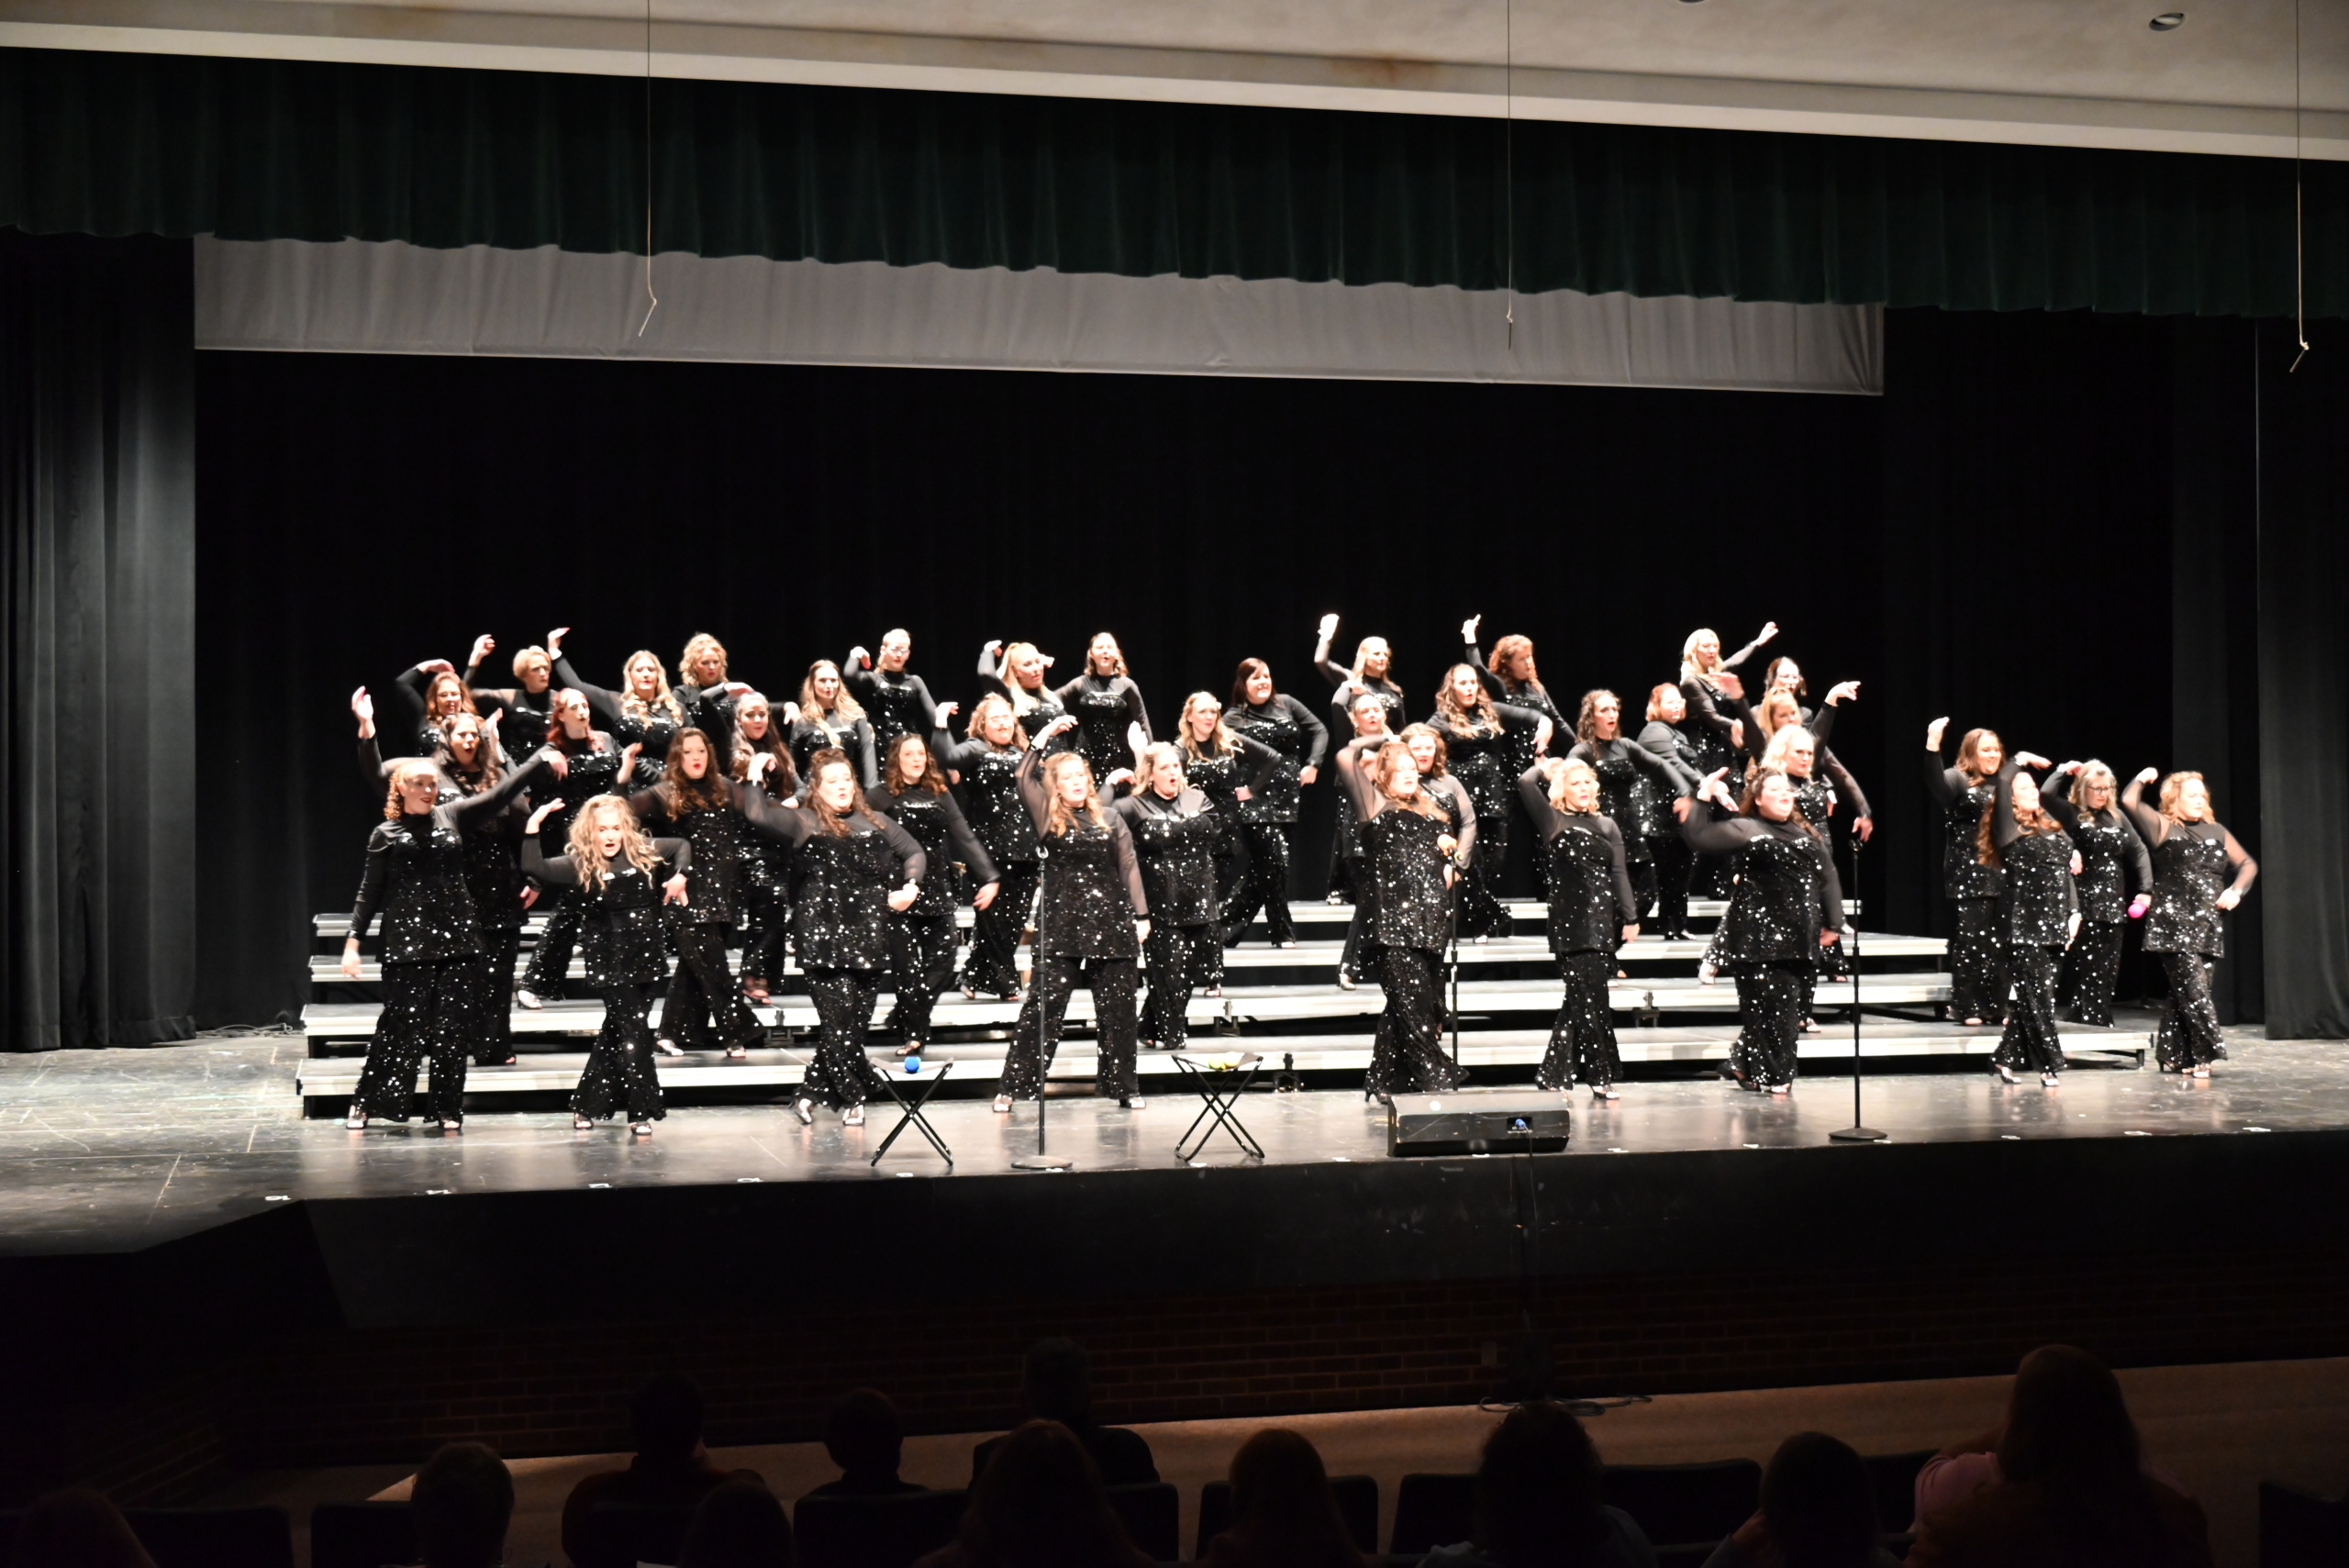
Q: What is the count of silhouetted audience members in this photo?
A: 11